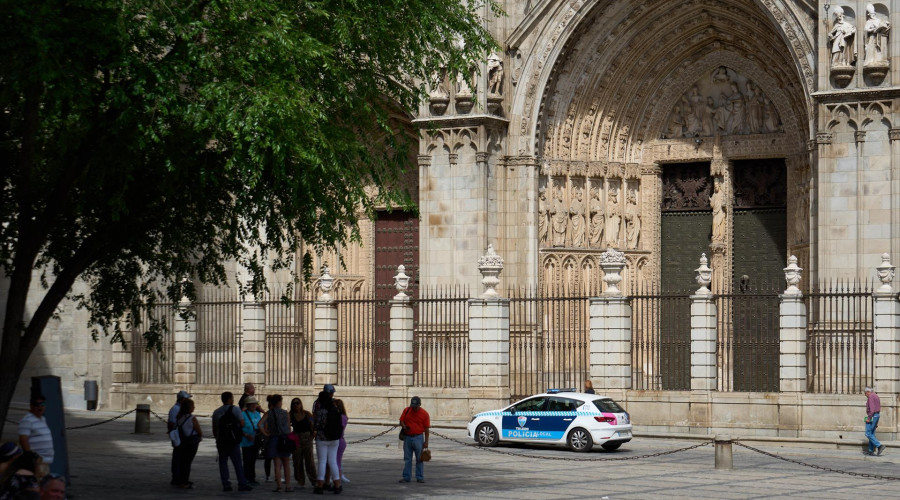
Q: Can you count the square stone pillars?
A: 10